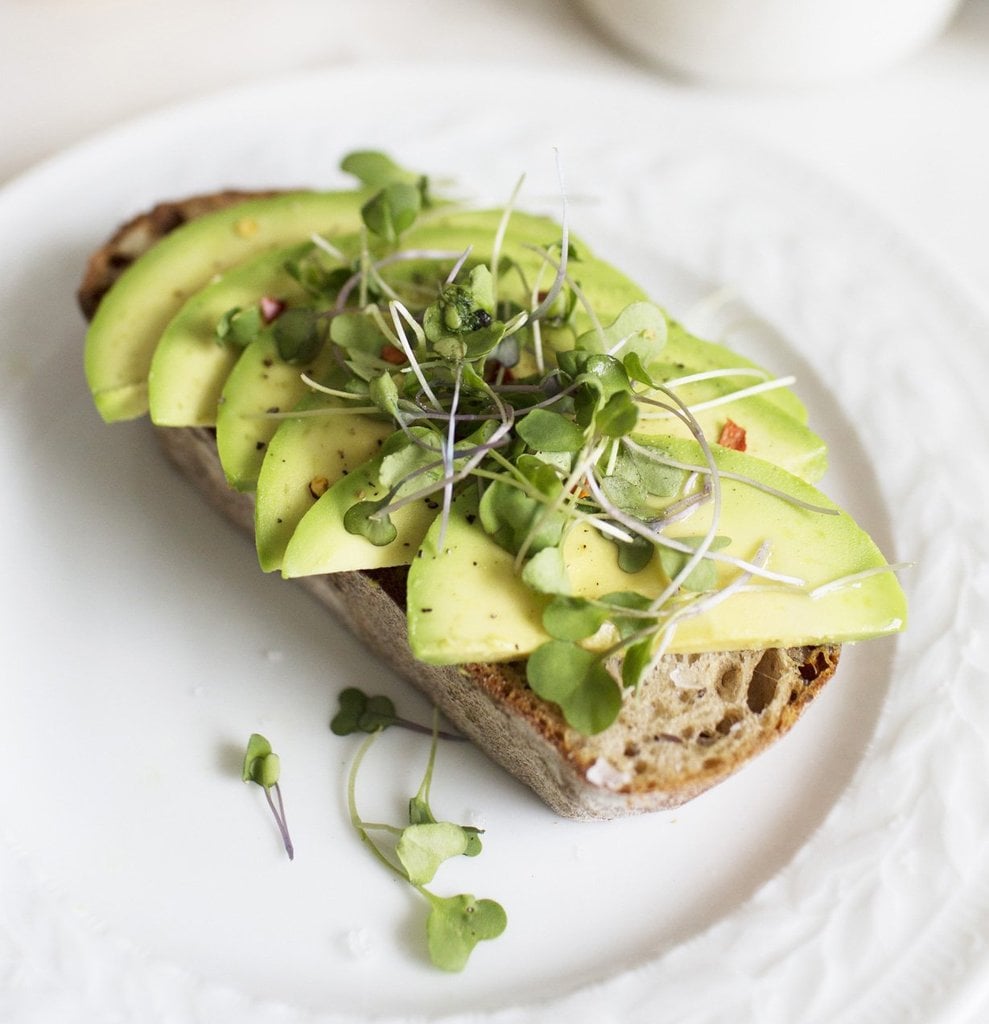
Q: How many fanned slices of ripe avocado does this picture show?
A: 6